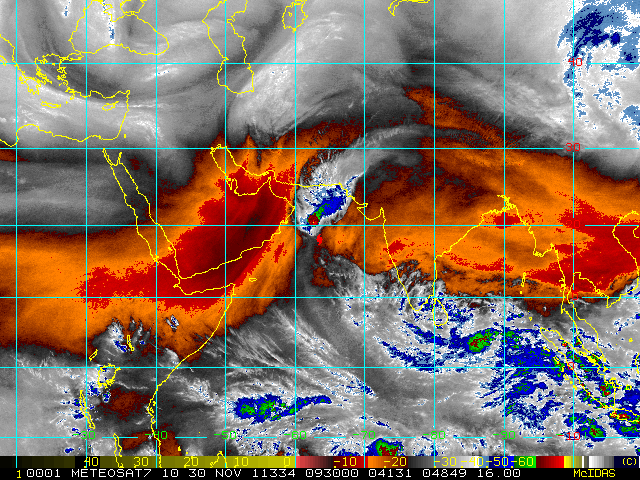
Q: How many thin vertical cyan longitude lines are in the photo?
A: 9